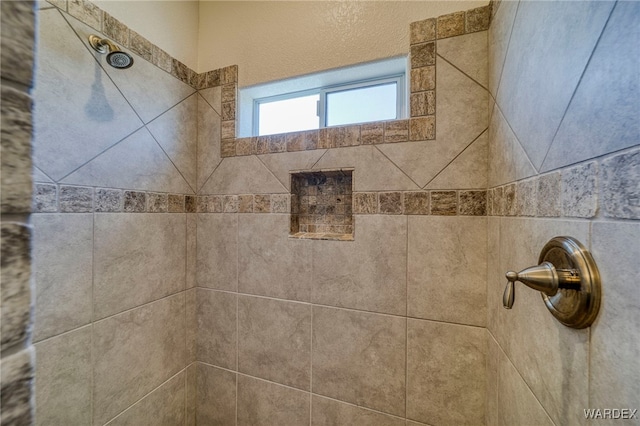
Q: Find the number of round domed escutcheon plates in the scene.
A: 2